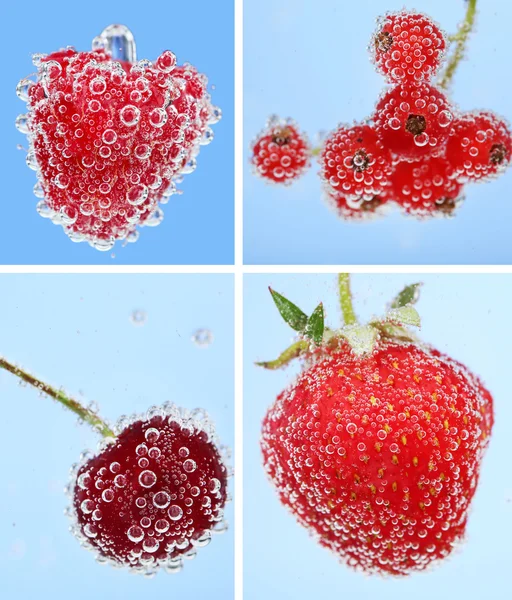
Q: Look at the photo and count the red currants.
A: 7